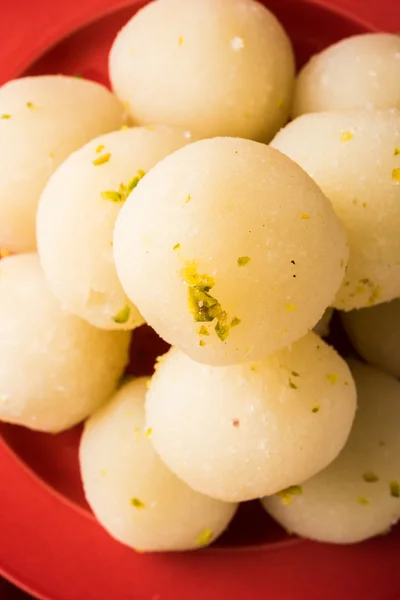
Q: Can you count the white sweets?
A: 11